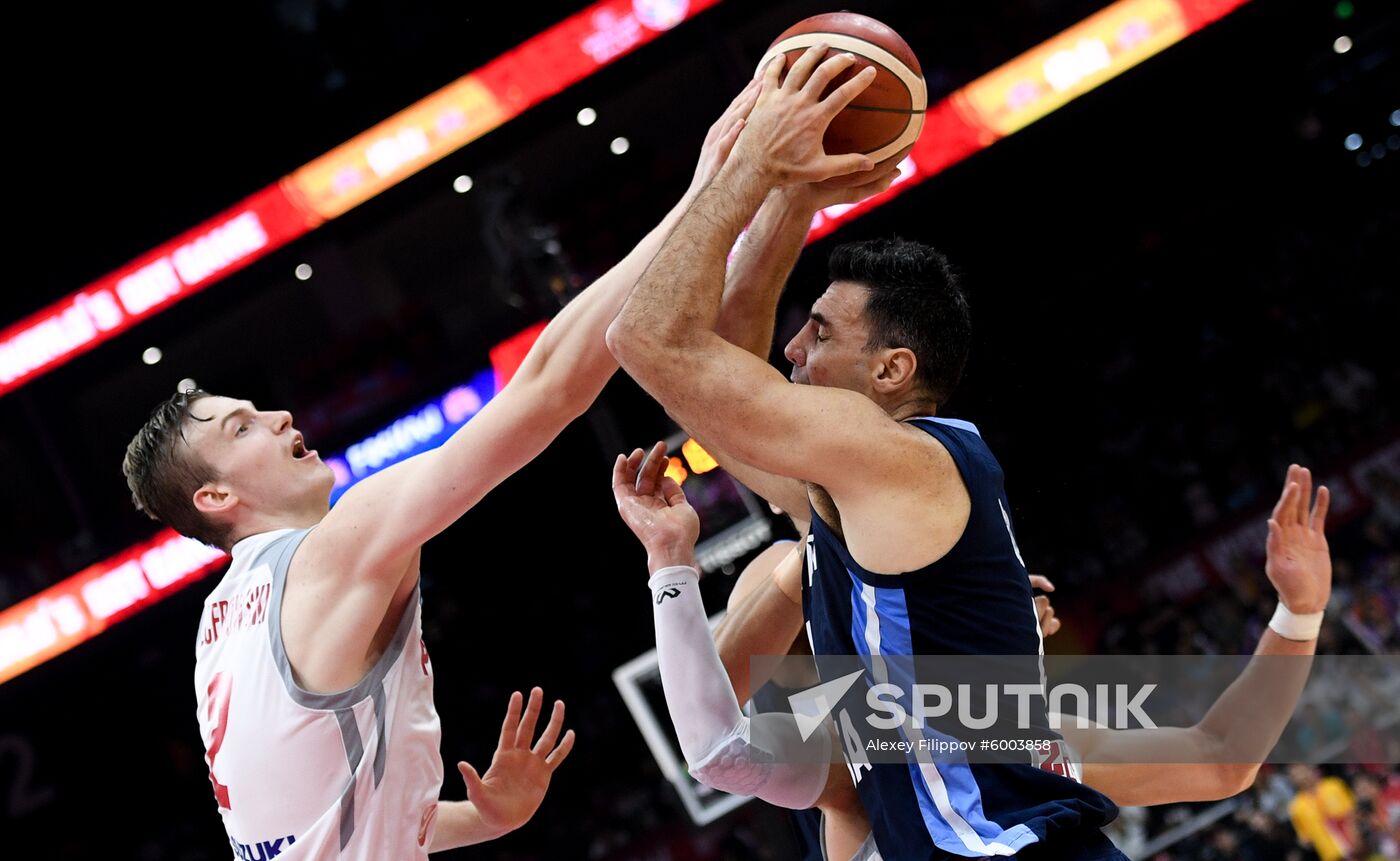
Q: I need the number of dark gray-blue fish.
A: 0